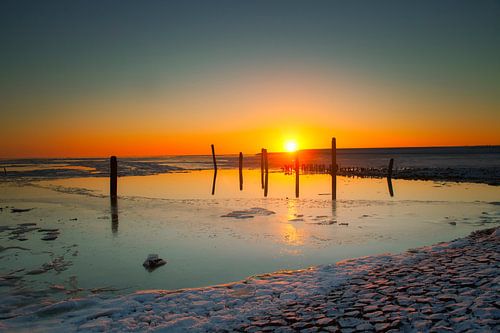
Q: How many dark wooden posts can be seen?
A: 8